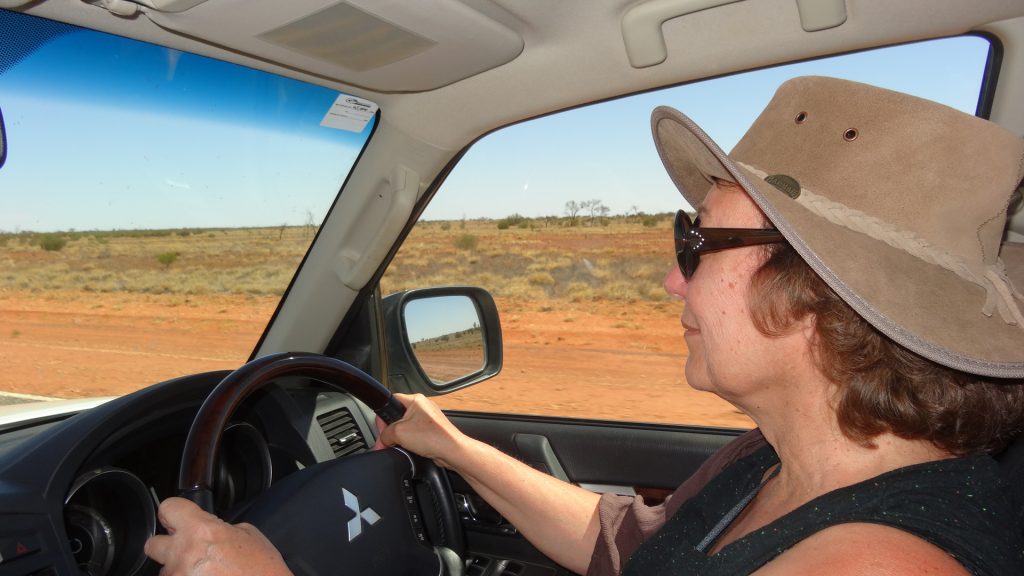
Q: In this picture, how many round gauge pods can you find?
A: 2